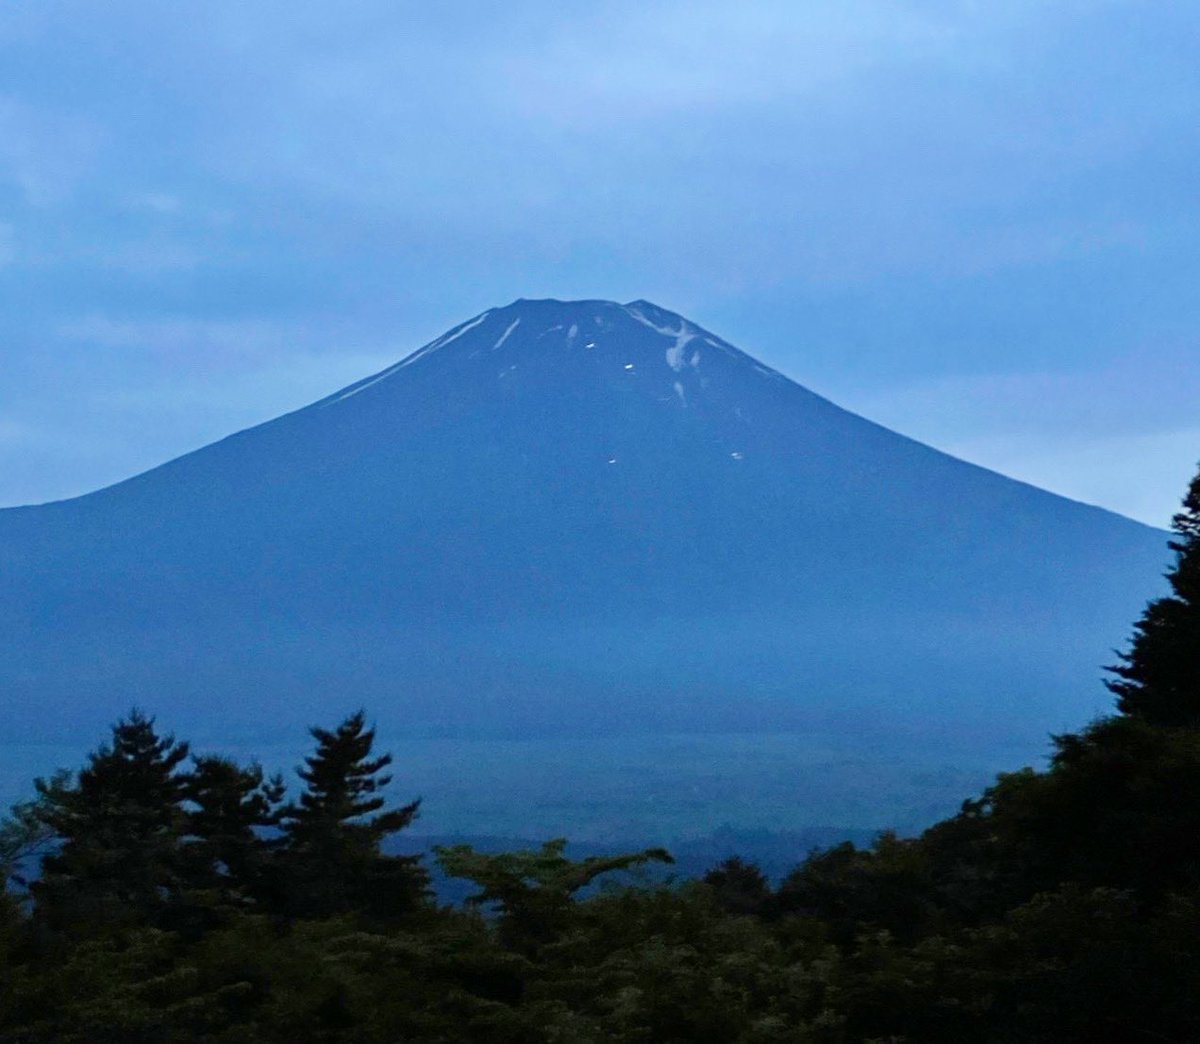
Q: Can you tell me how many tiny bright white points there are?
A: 4